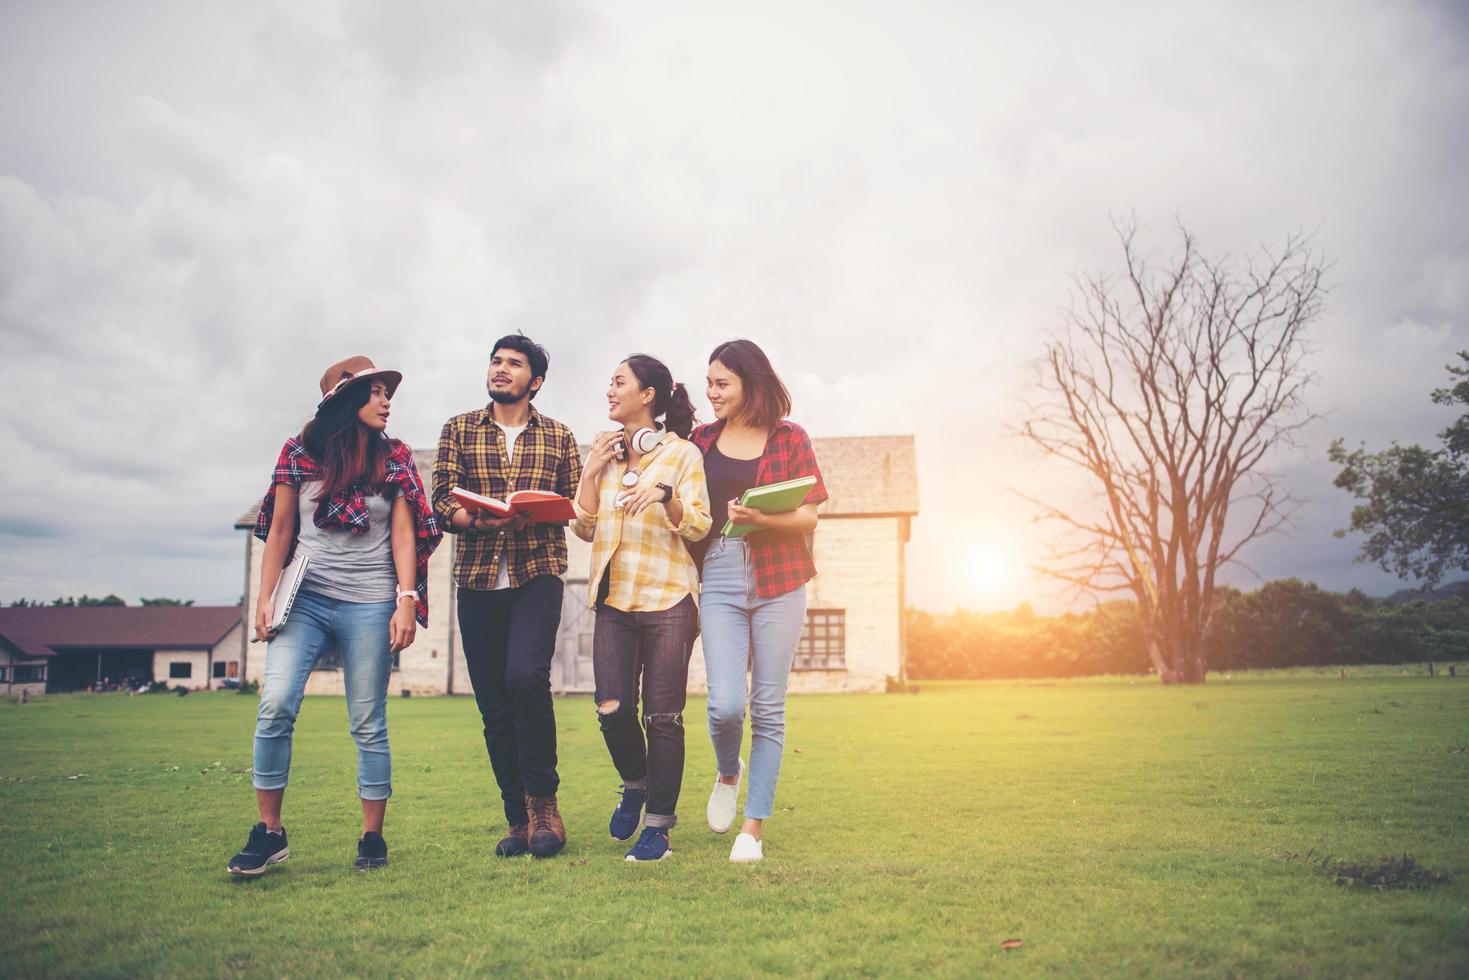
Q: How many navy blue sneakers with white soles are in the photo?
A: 2